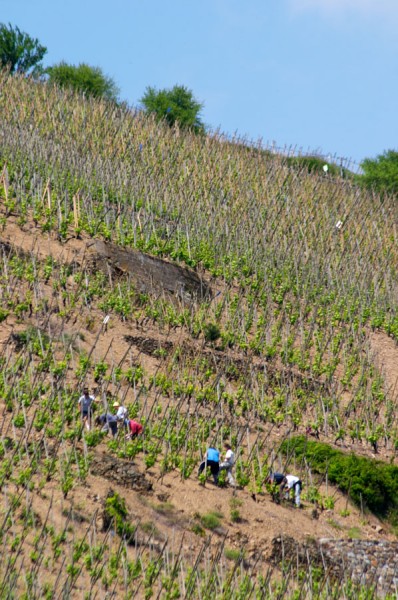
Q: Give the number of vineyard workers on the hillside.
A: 8